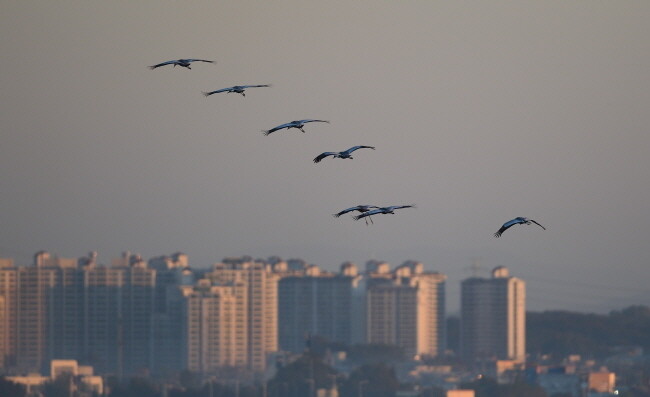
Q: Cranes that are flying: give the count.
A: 7